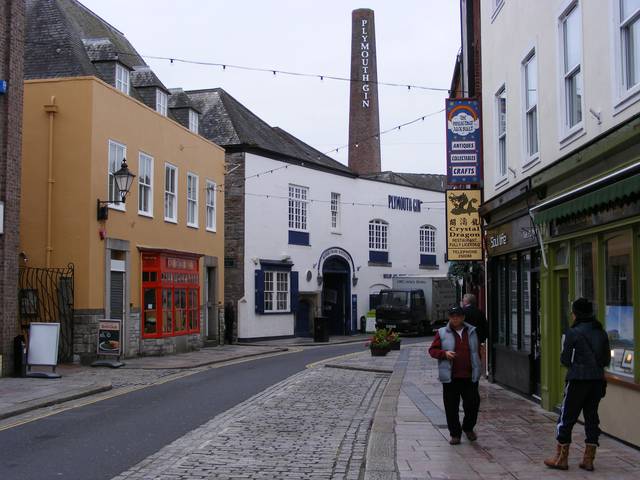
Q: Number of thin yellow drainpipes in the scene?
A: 1